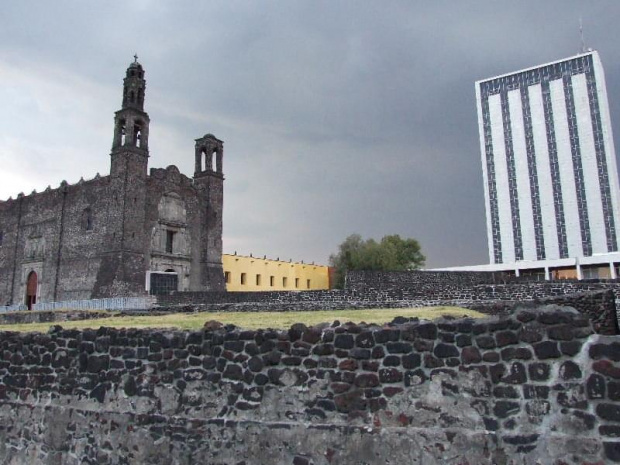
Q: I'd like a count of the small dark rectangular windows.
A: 7